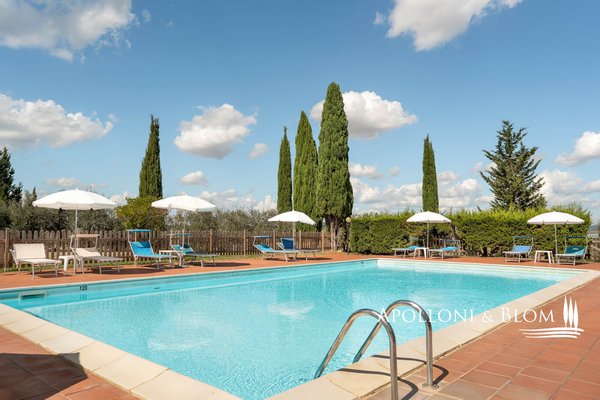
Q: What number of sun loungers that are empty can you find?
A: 10